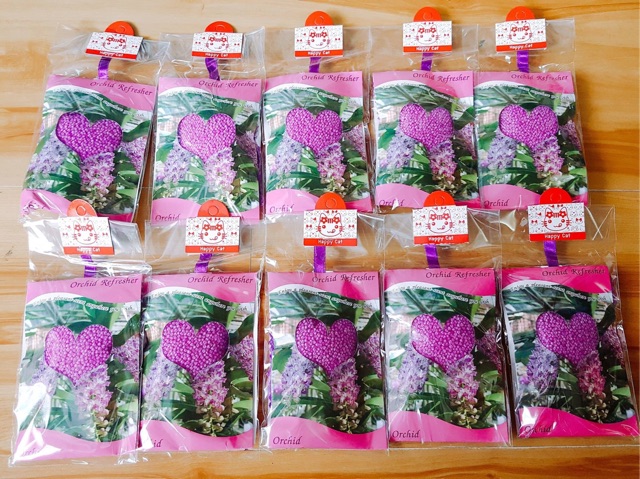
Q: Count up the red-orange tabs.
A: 10